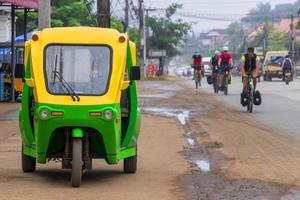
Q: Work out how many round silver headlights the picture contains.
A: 2